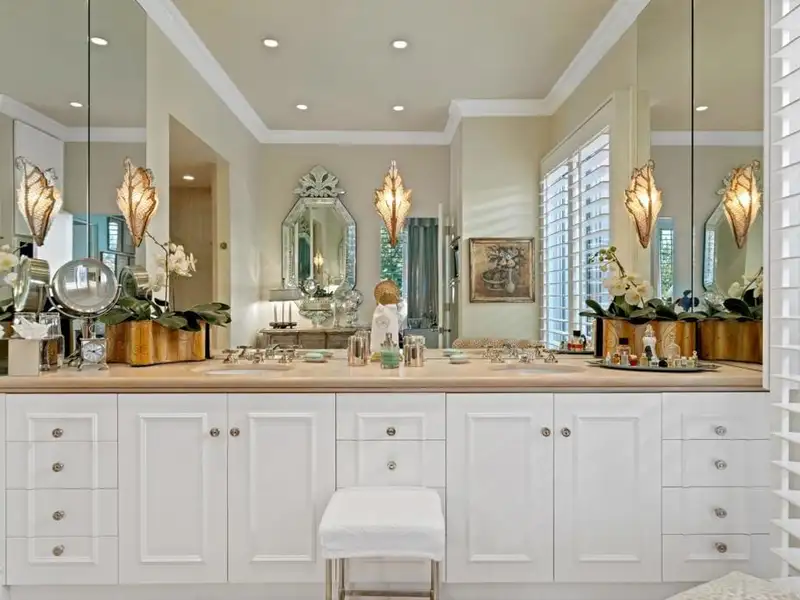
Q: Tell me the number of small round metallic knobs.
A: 14